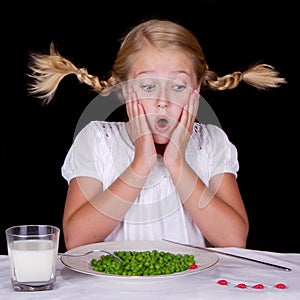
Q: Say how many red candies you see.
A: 5